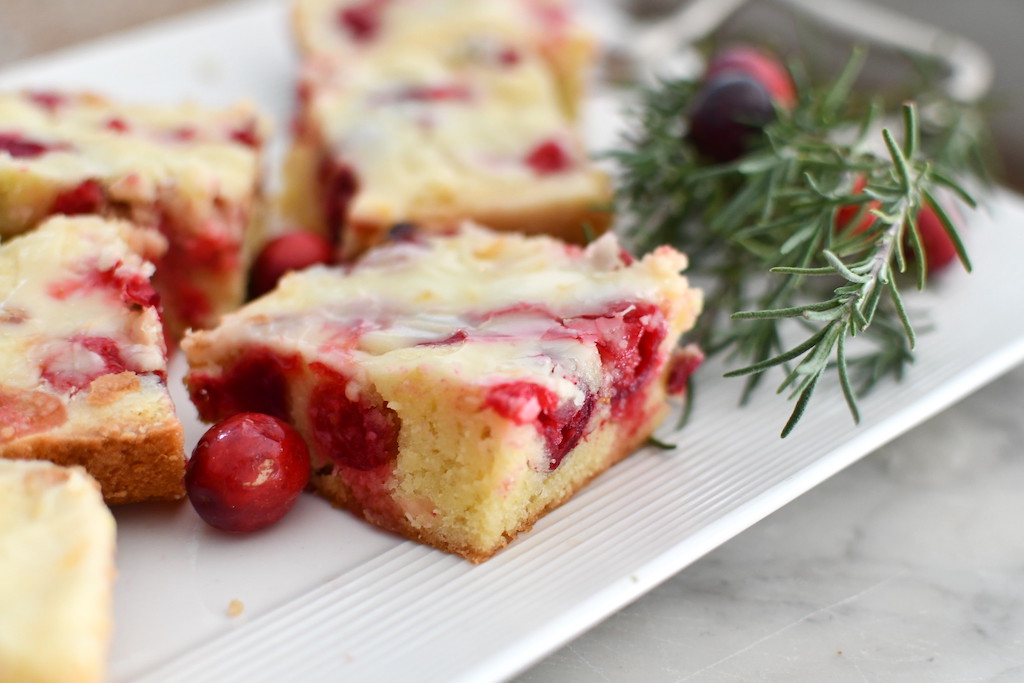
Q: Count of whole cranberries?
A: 6